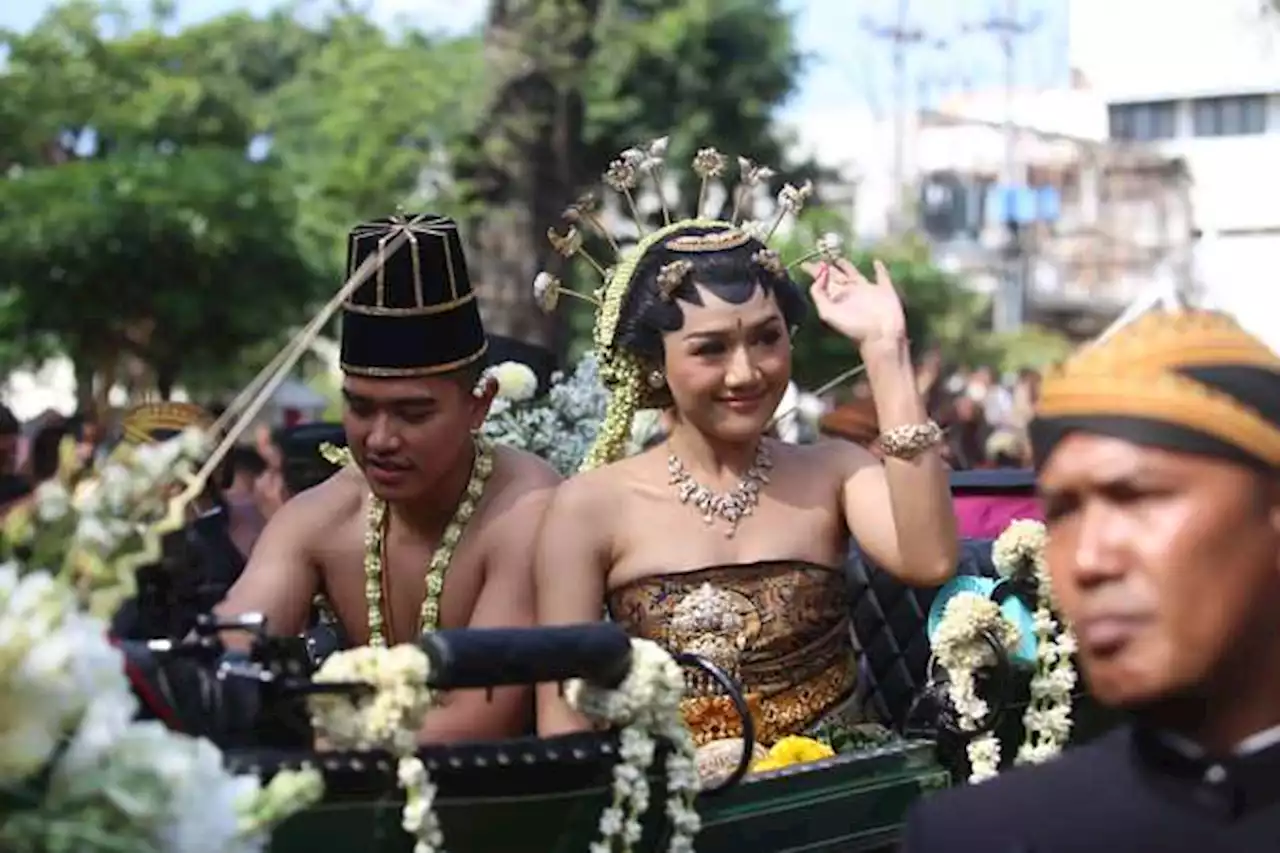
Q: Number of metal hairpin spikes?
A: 9